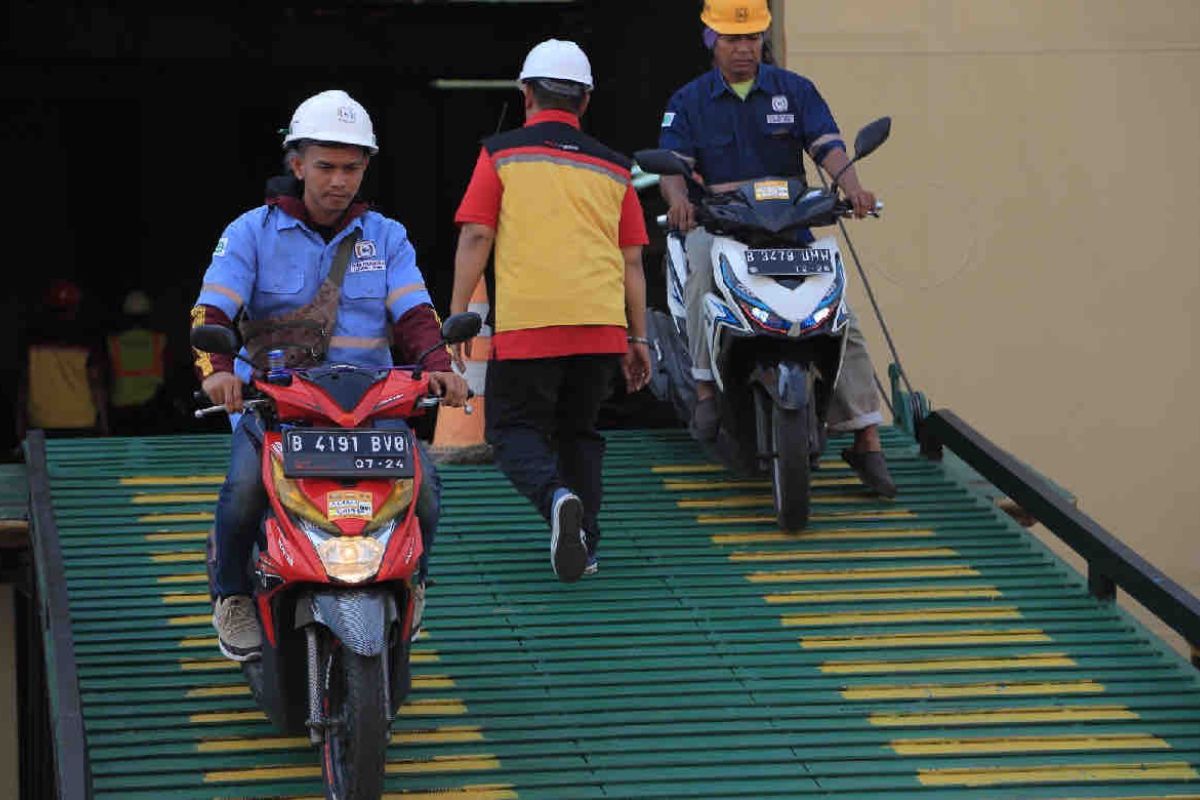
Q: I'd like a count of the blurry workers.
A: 2